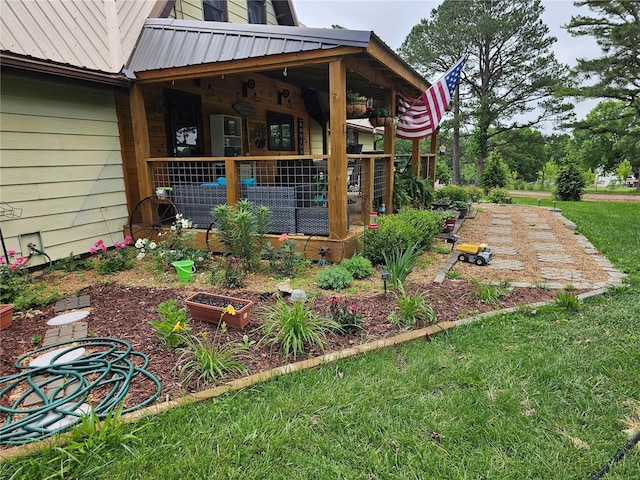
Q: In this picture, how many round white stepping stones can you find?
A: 3